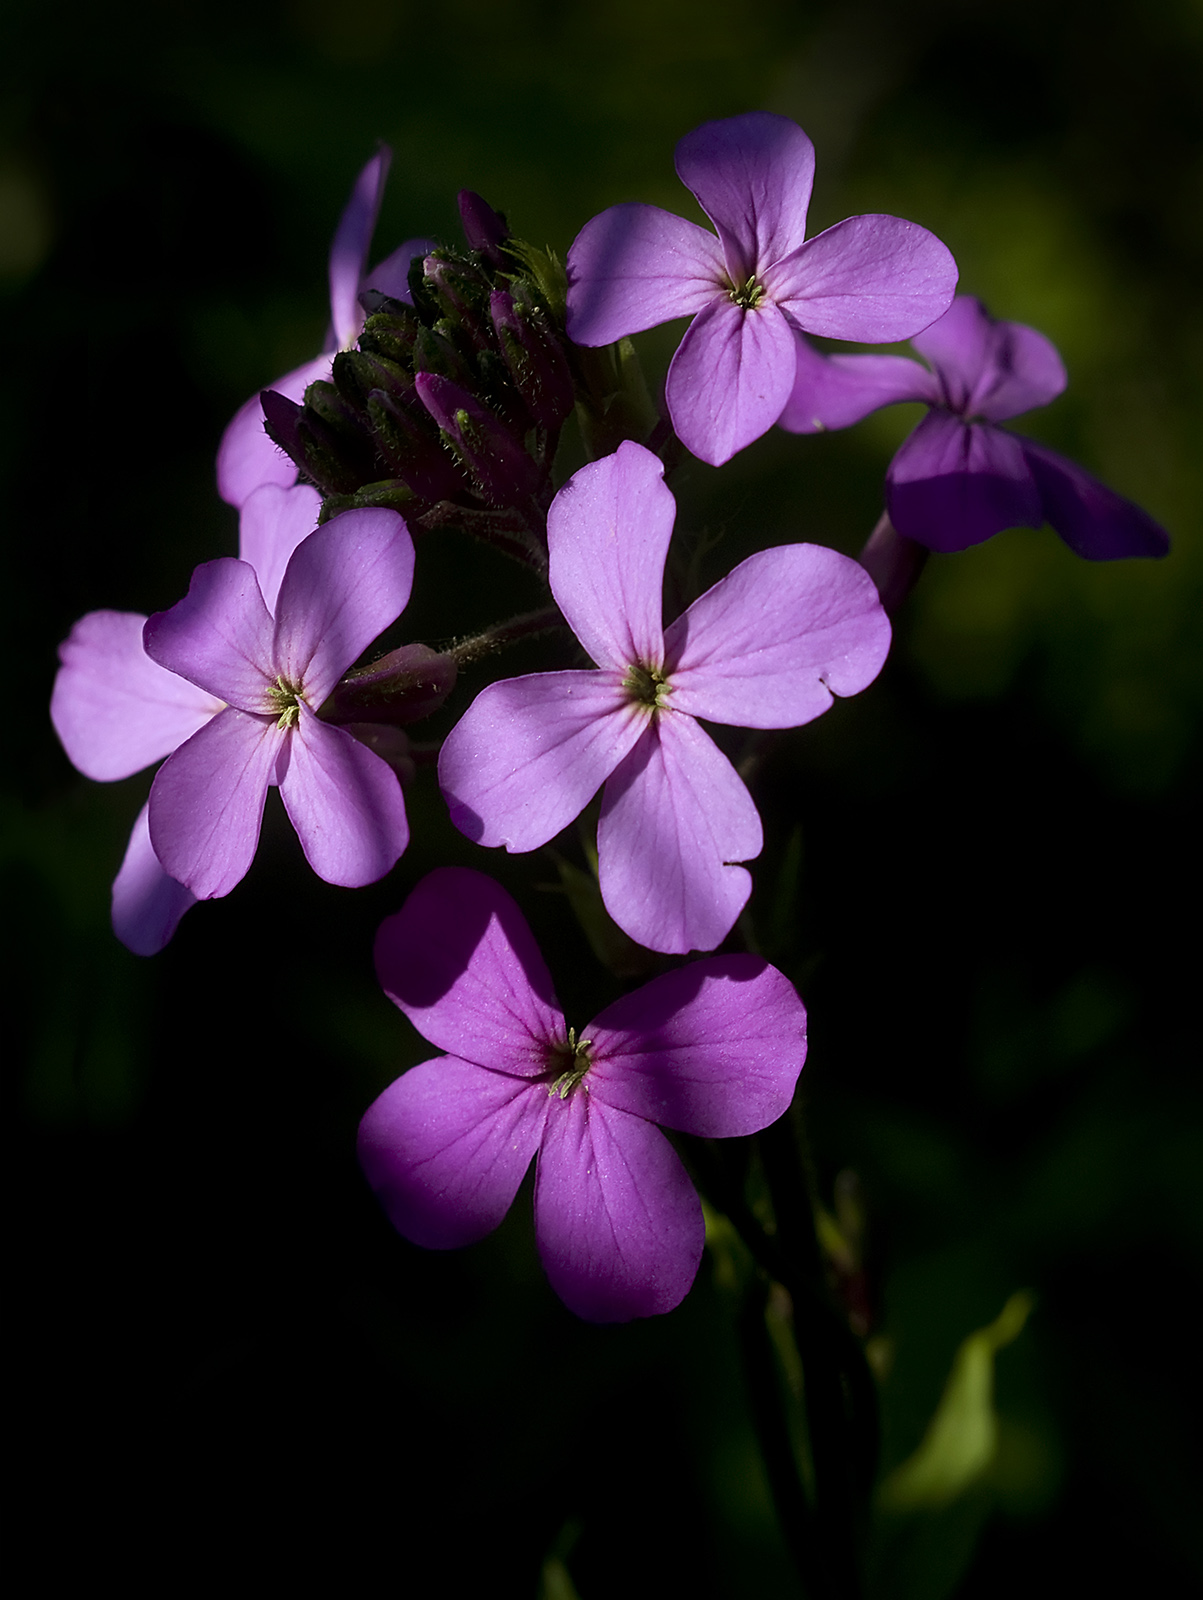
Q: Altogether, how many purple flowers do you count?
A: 7